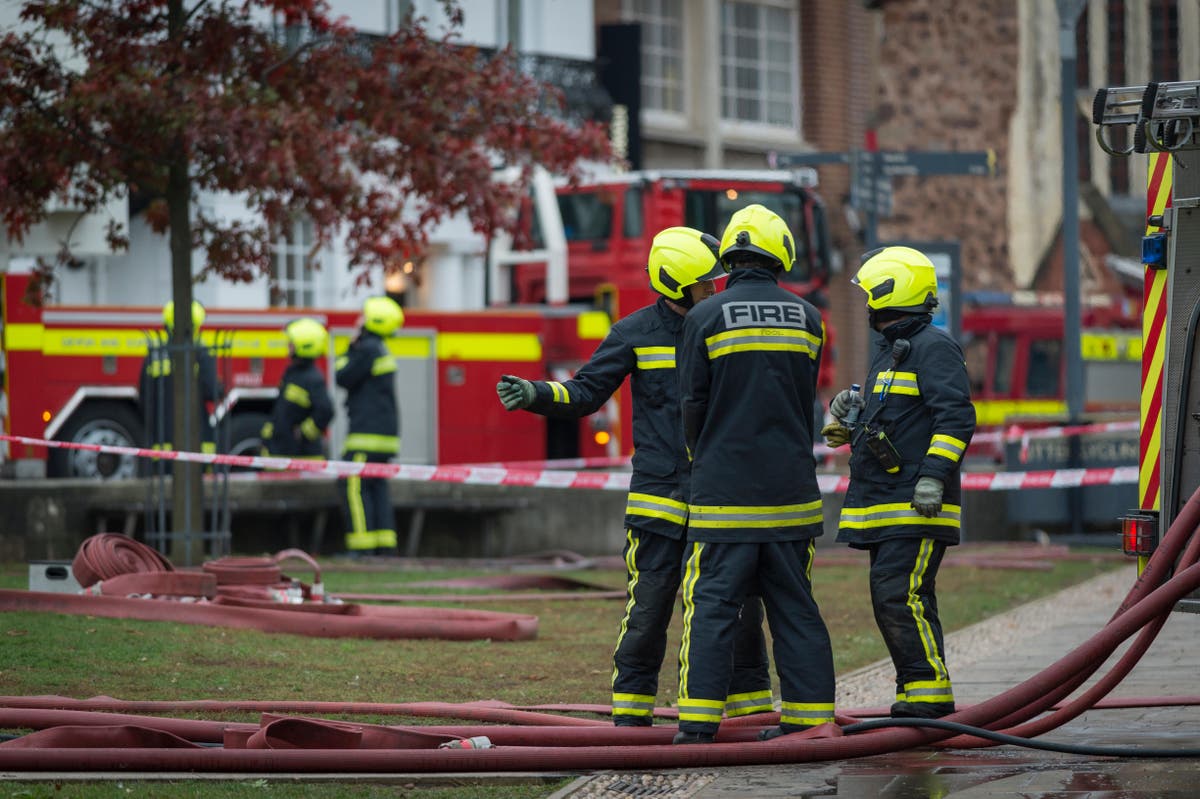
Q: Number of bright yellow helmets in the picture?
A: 6